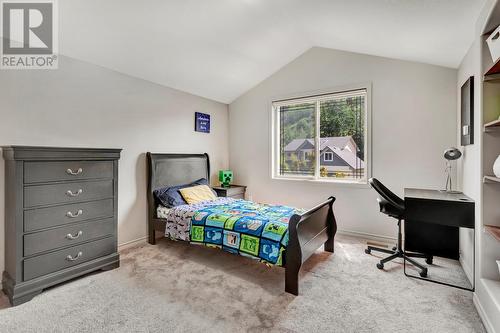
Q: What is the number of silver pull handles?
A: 5